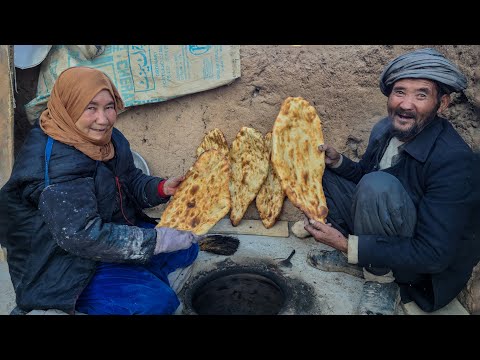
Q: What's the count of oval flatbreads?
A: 5